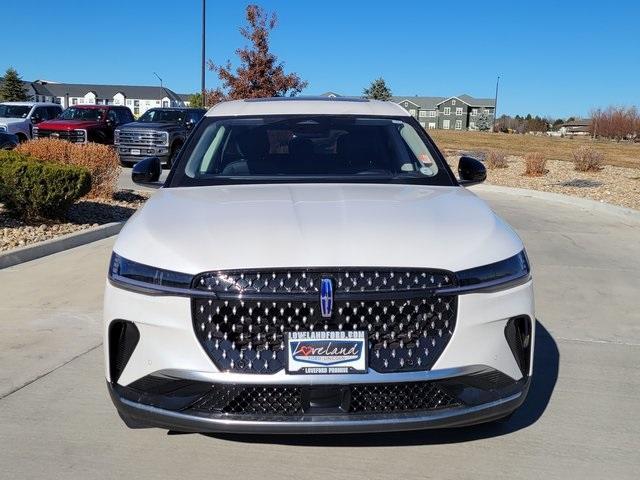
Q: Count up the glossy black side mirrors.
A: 2